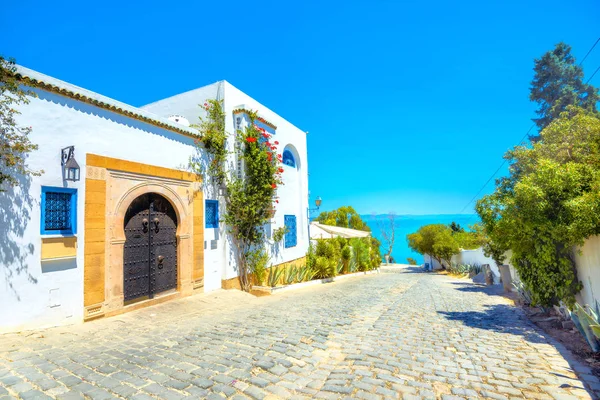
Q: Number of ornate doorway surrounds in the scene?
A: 1